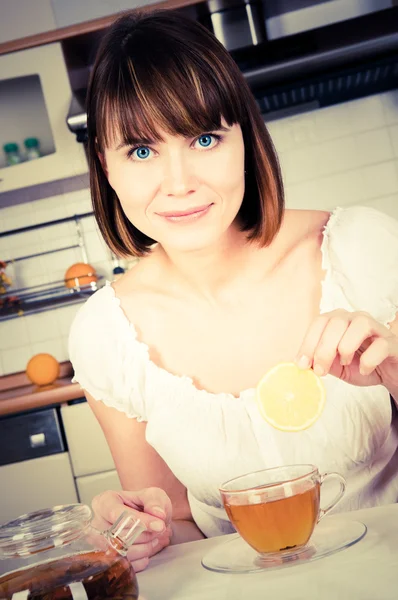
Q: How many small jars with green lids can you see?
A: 2